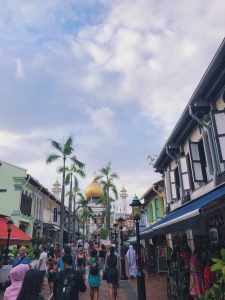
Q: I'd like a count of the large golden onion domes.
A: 1